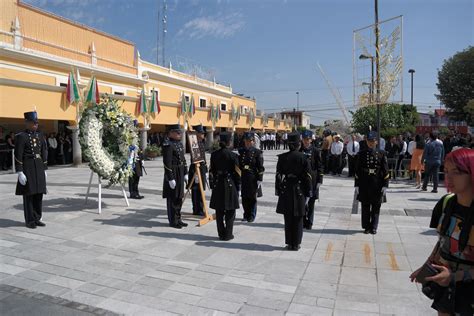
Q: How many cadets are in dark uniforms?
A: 9